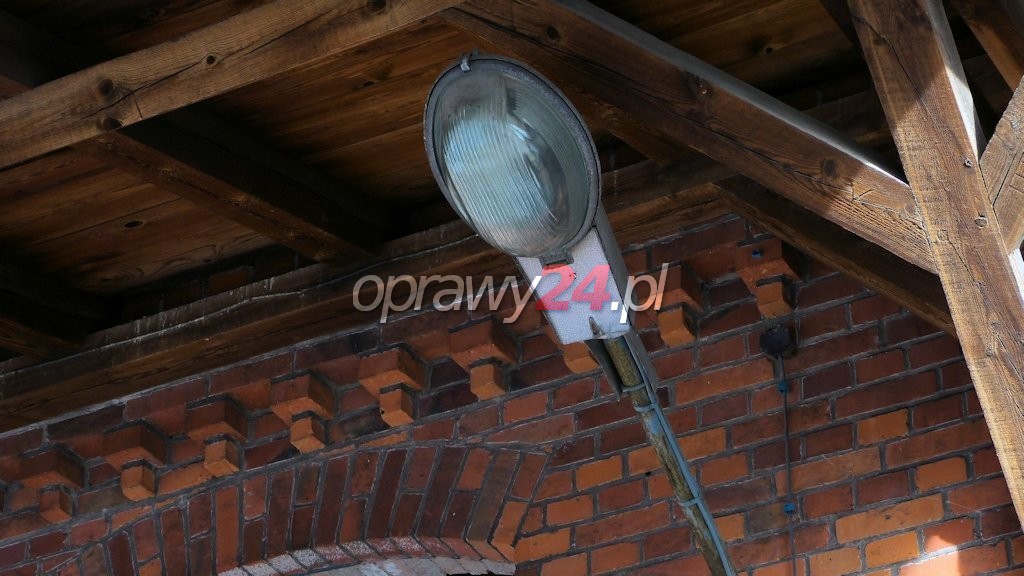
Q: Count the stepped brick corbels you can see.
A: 9